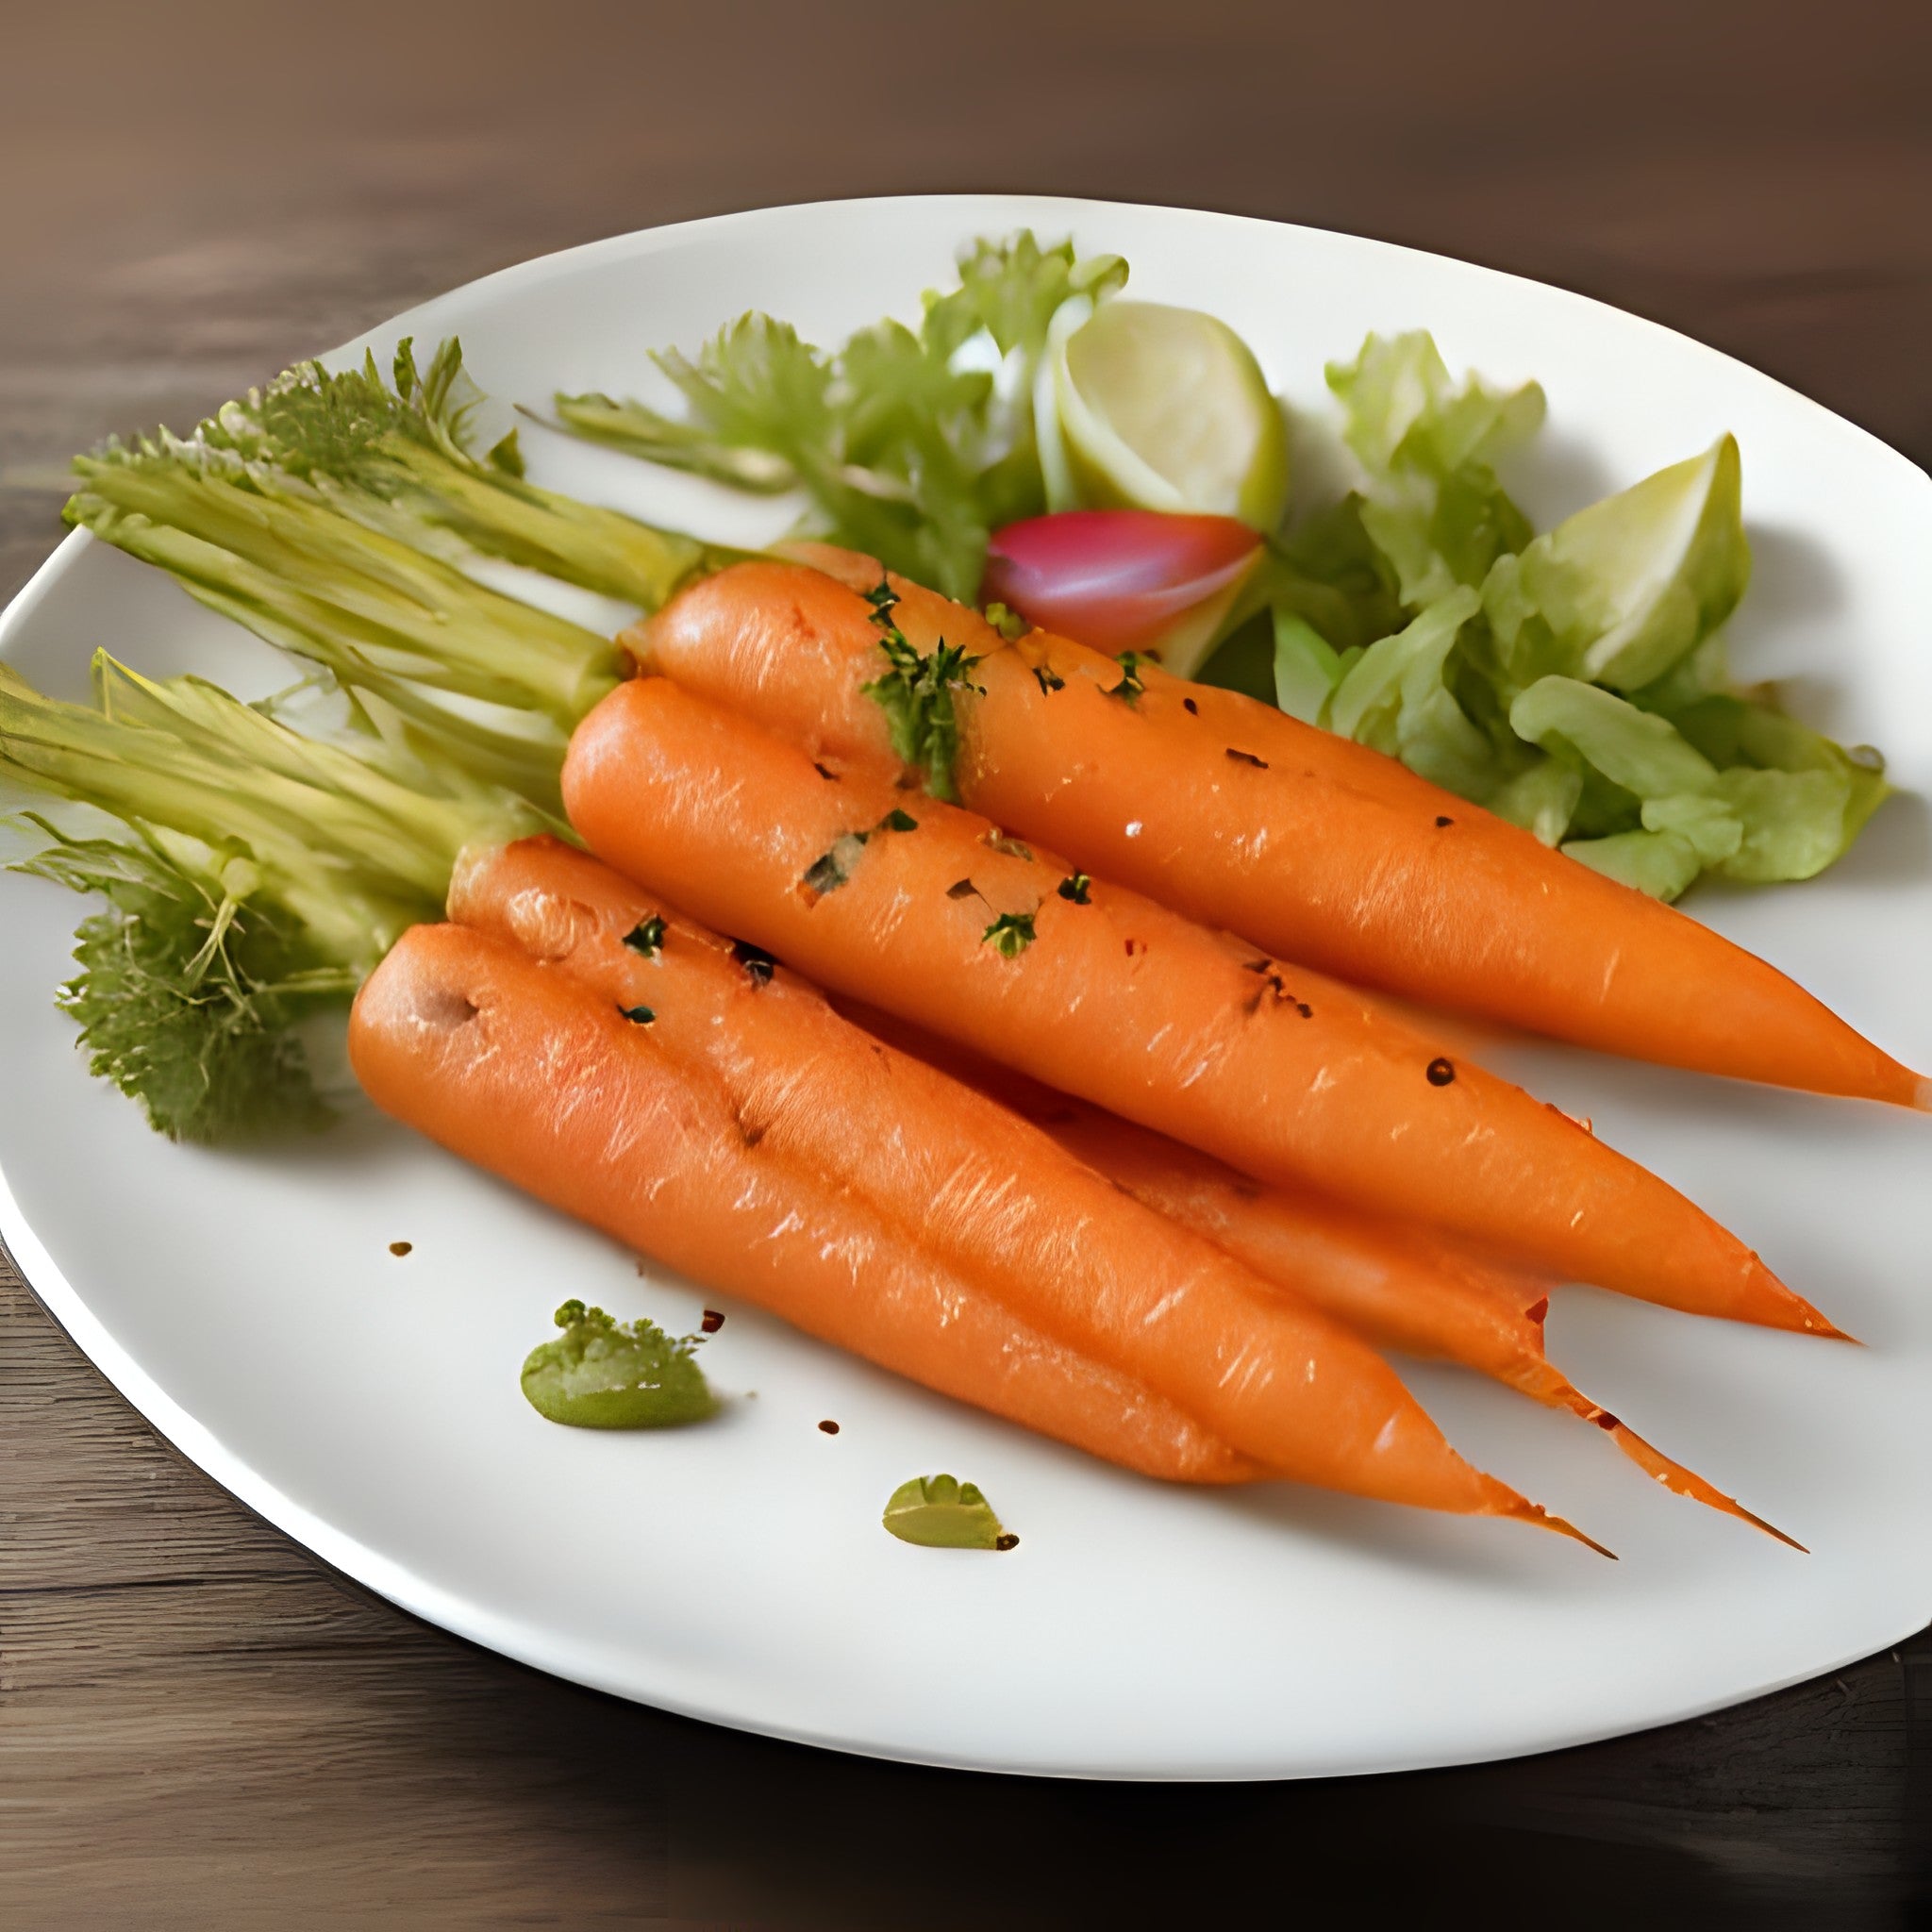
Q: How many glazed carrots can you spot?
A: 5